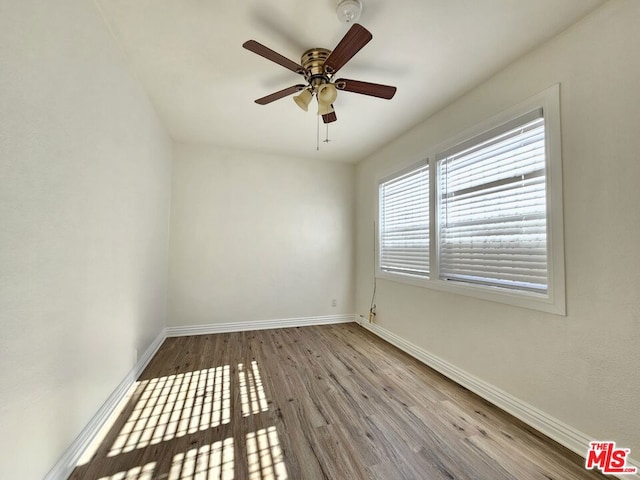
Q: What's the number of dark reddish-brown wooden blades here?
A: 5